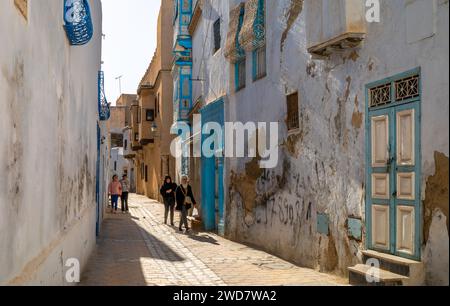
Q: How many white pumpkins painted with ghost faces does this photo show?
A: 0